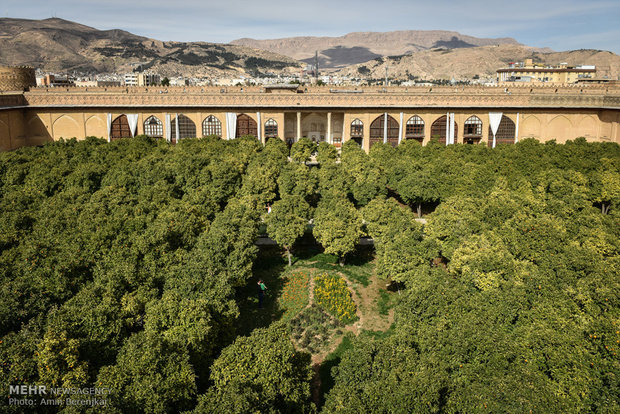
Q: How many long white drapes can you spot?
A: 12